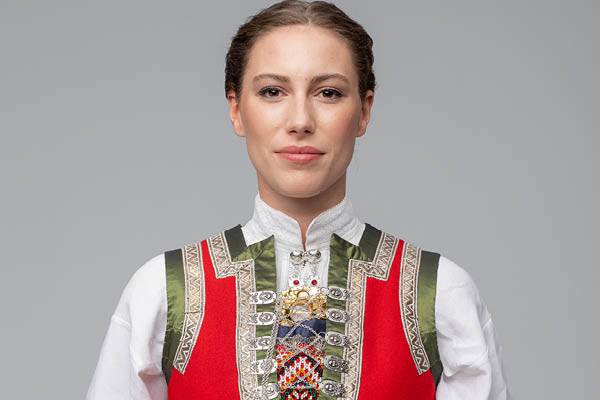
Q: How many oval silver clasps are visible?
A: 10